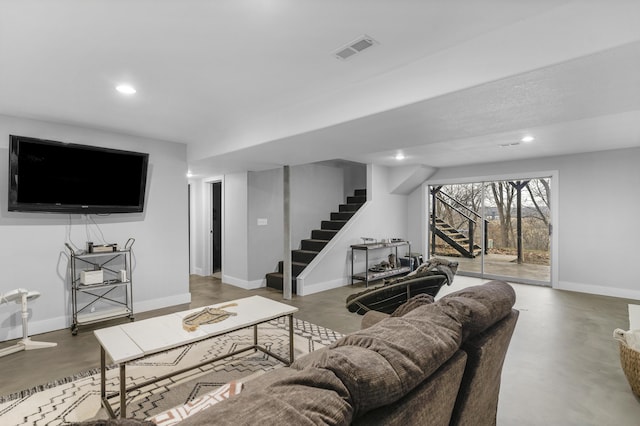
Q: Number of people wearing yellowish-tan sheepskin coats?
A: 0